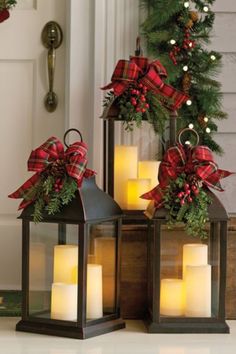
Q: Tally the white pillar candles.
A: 9